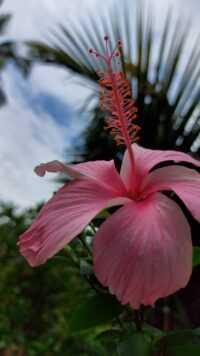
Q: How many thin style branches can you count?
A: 5